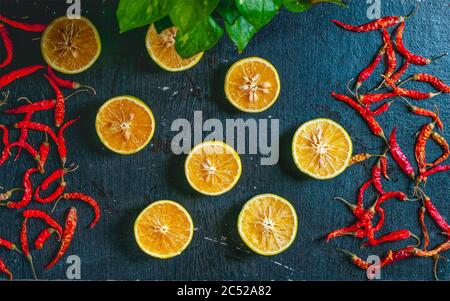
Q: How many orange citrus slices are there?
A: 8